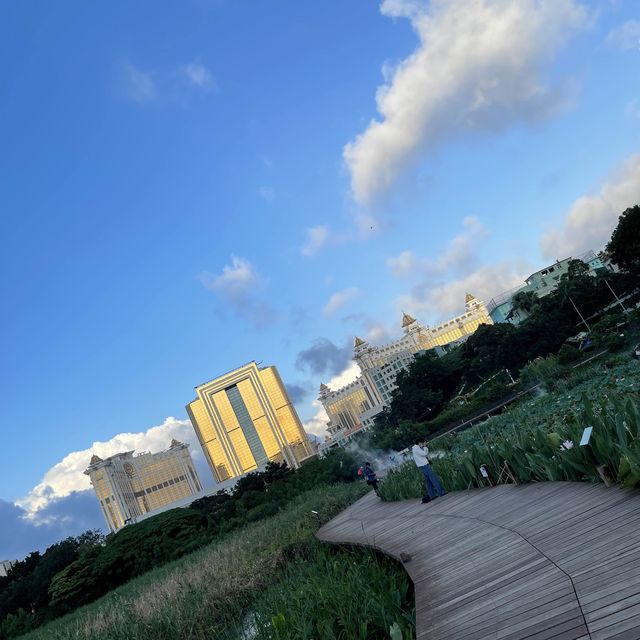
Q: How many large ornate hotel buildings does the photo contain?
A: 3